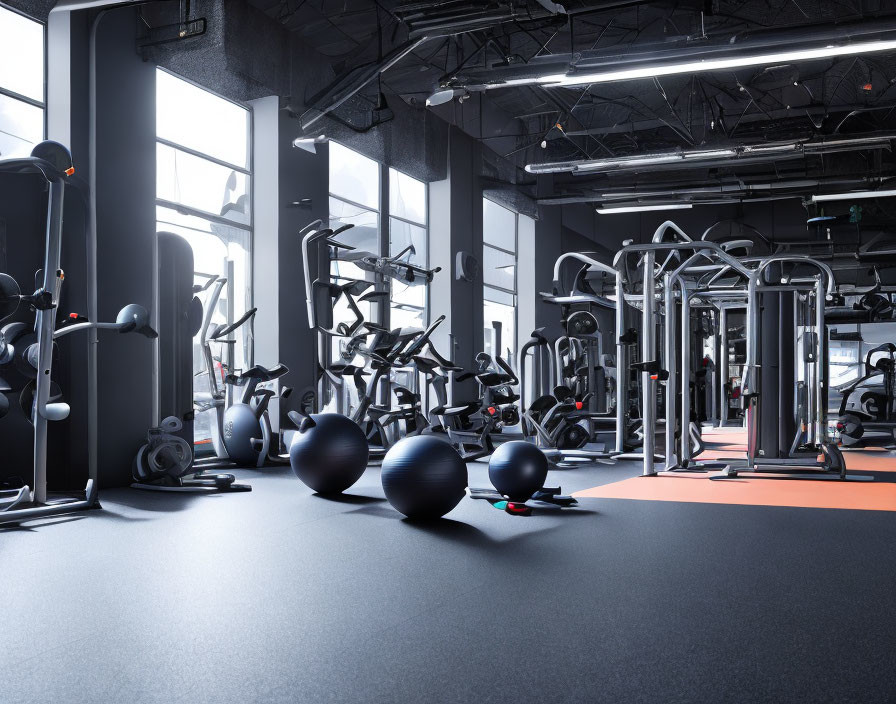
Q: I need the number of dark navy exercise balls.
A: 3